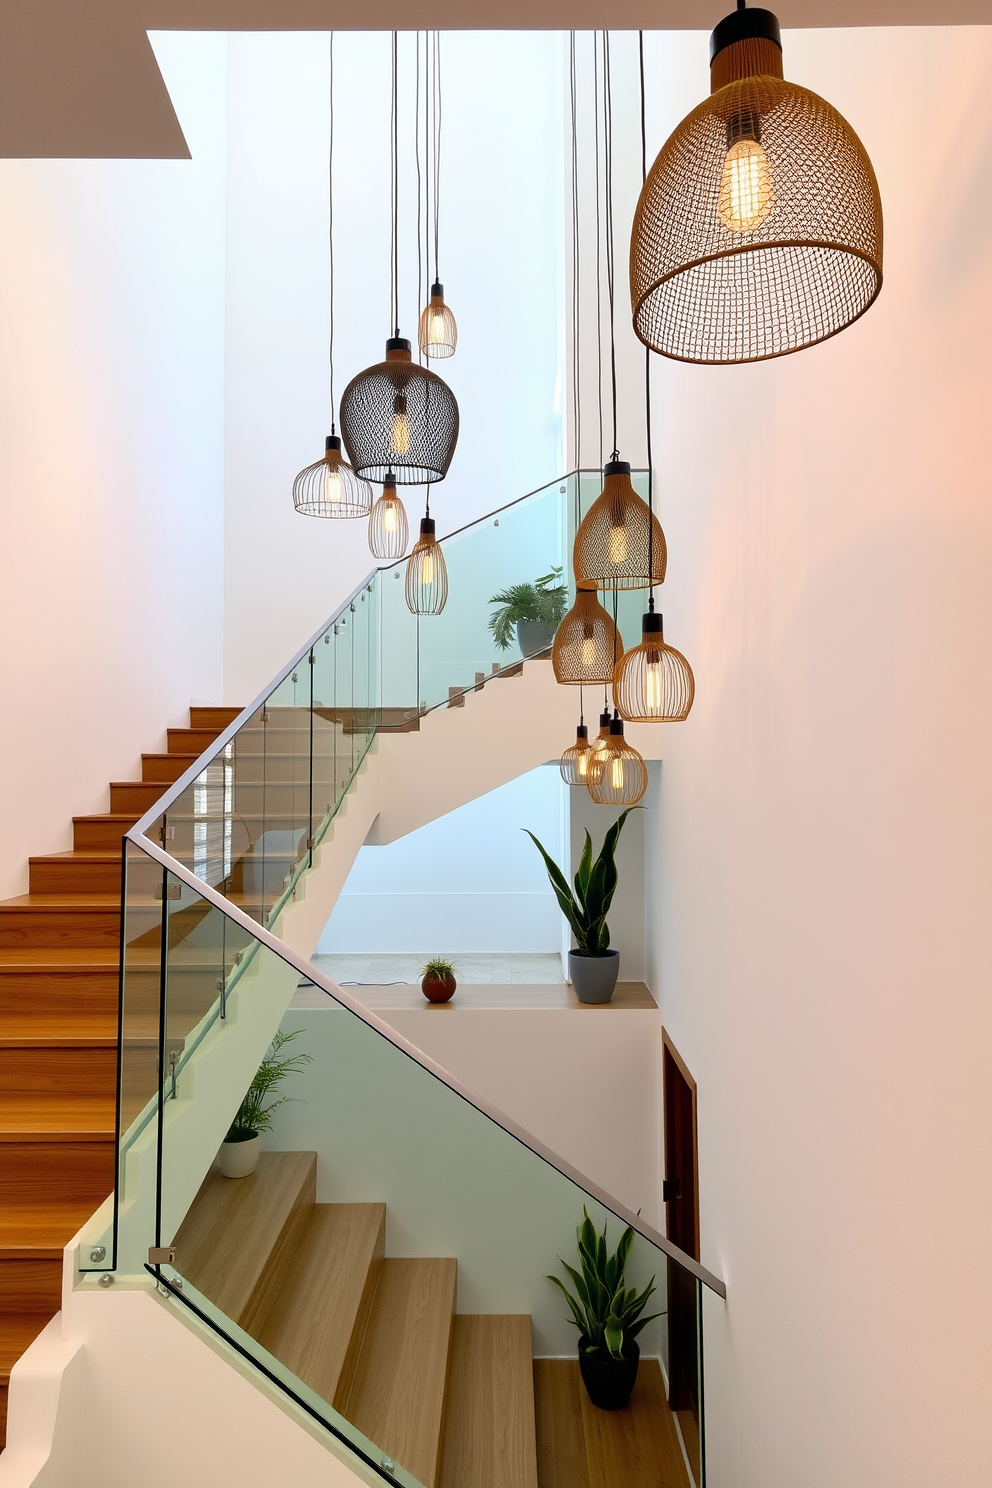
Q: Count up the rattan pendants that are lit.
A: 12